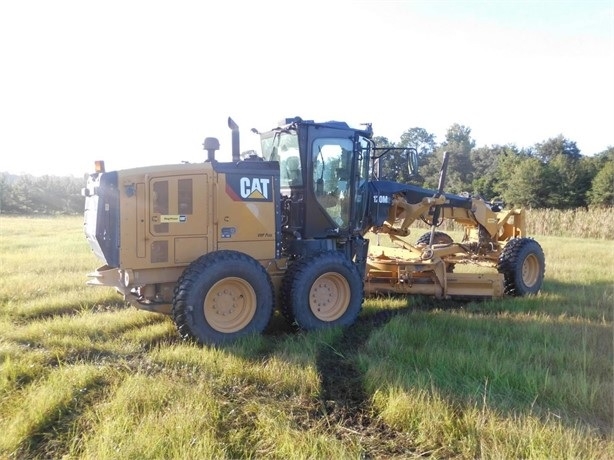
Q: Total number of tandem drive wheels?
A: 2